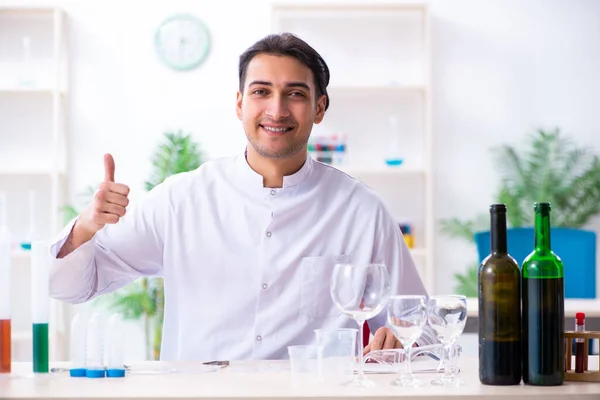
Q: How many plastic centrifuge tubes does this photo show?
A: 3